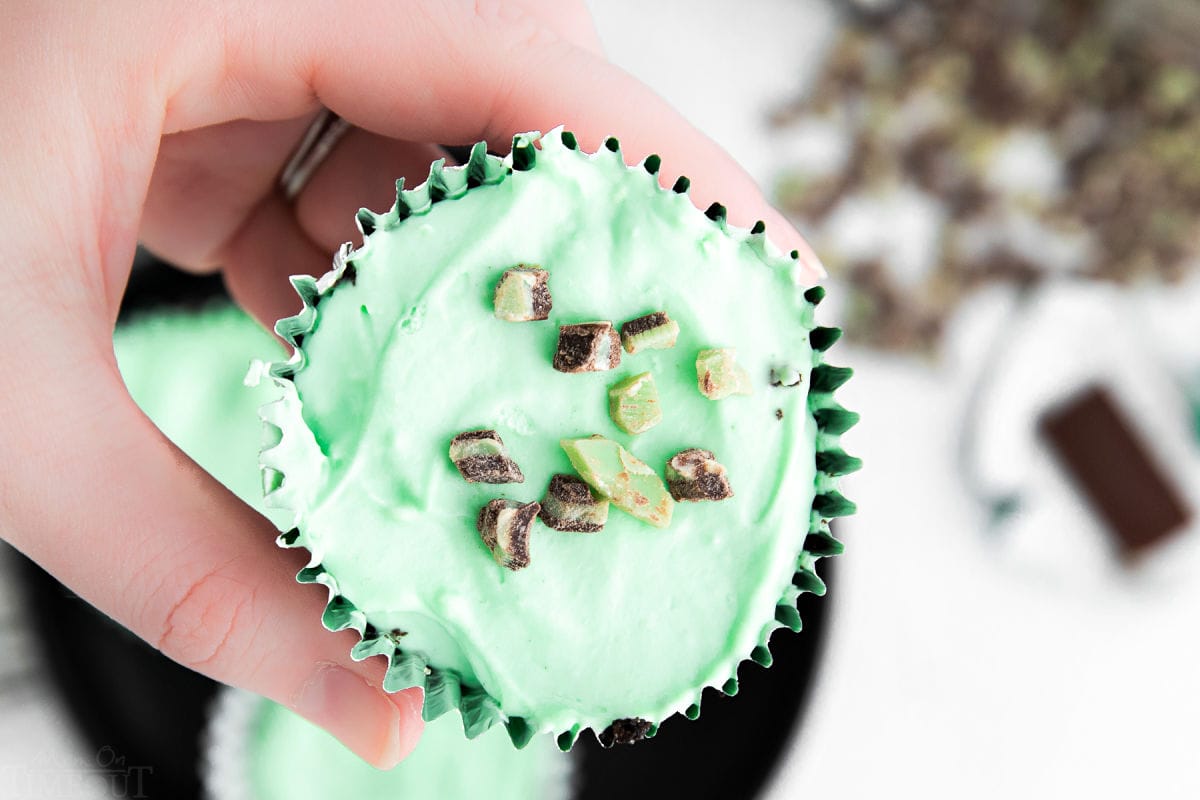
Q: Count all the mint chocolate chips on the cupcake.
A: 10